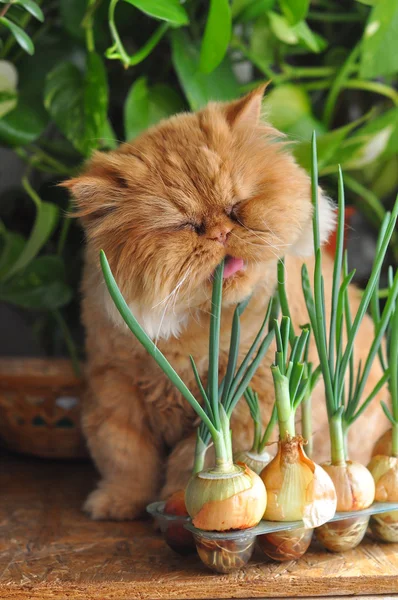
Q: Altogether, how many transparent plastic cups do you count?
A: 5